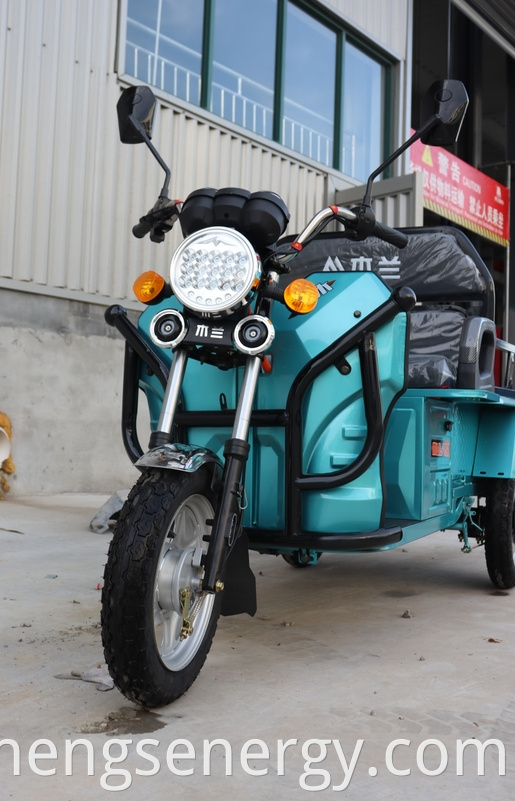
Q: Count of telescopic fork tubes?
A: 2